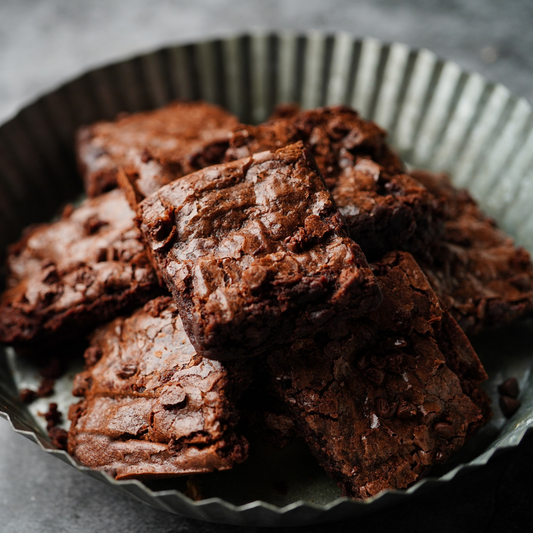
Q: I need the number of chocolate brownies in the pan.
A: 7